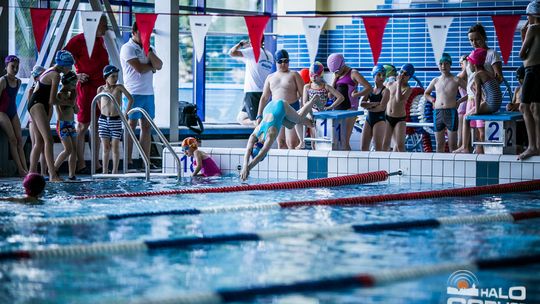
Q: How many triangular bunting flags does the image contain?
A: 9